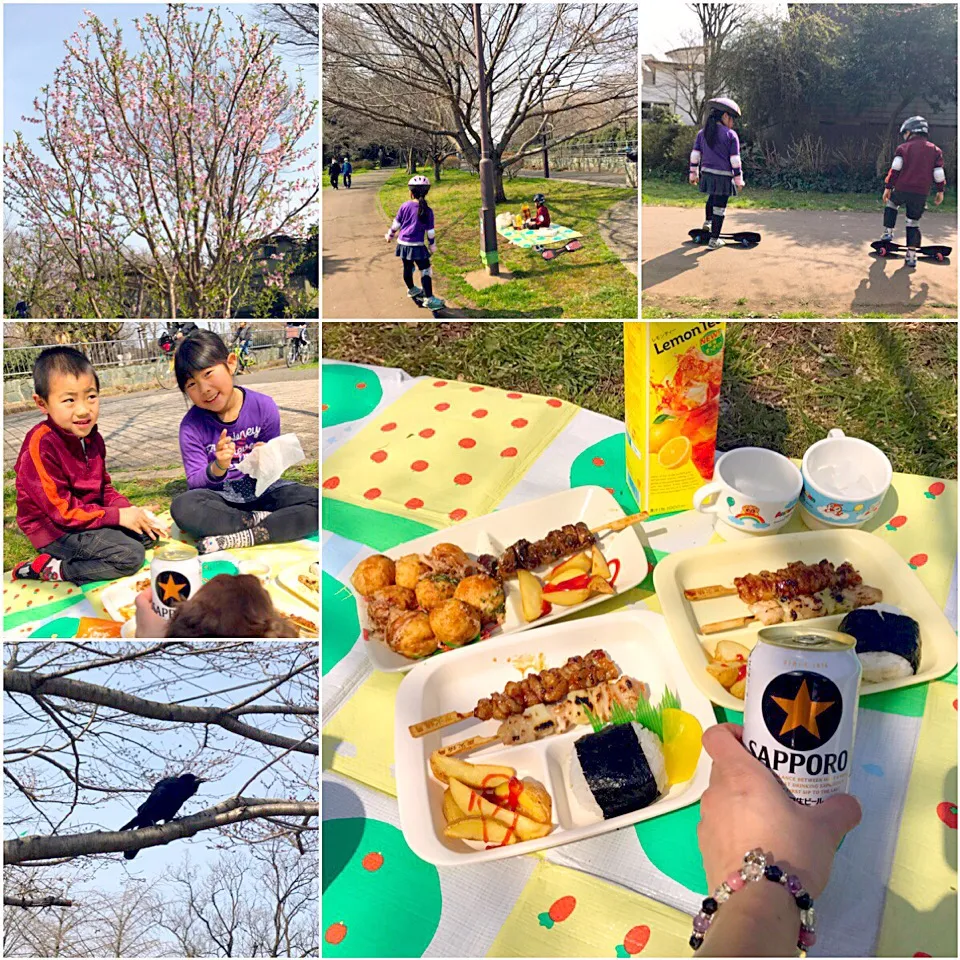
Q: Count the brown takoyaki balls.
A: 8